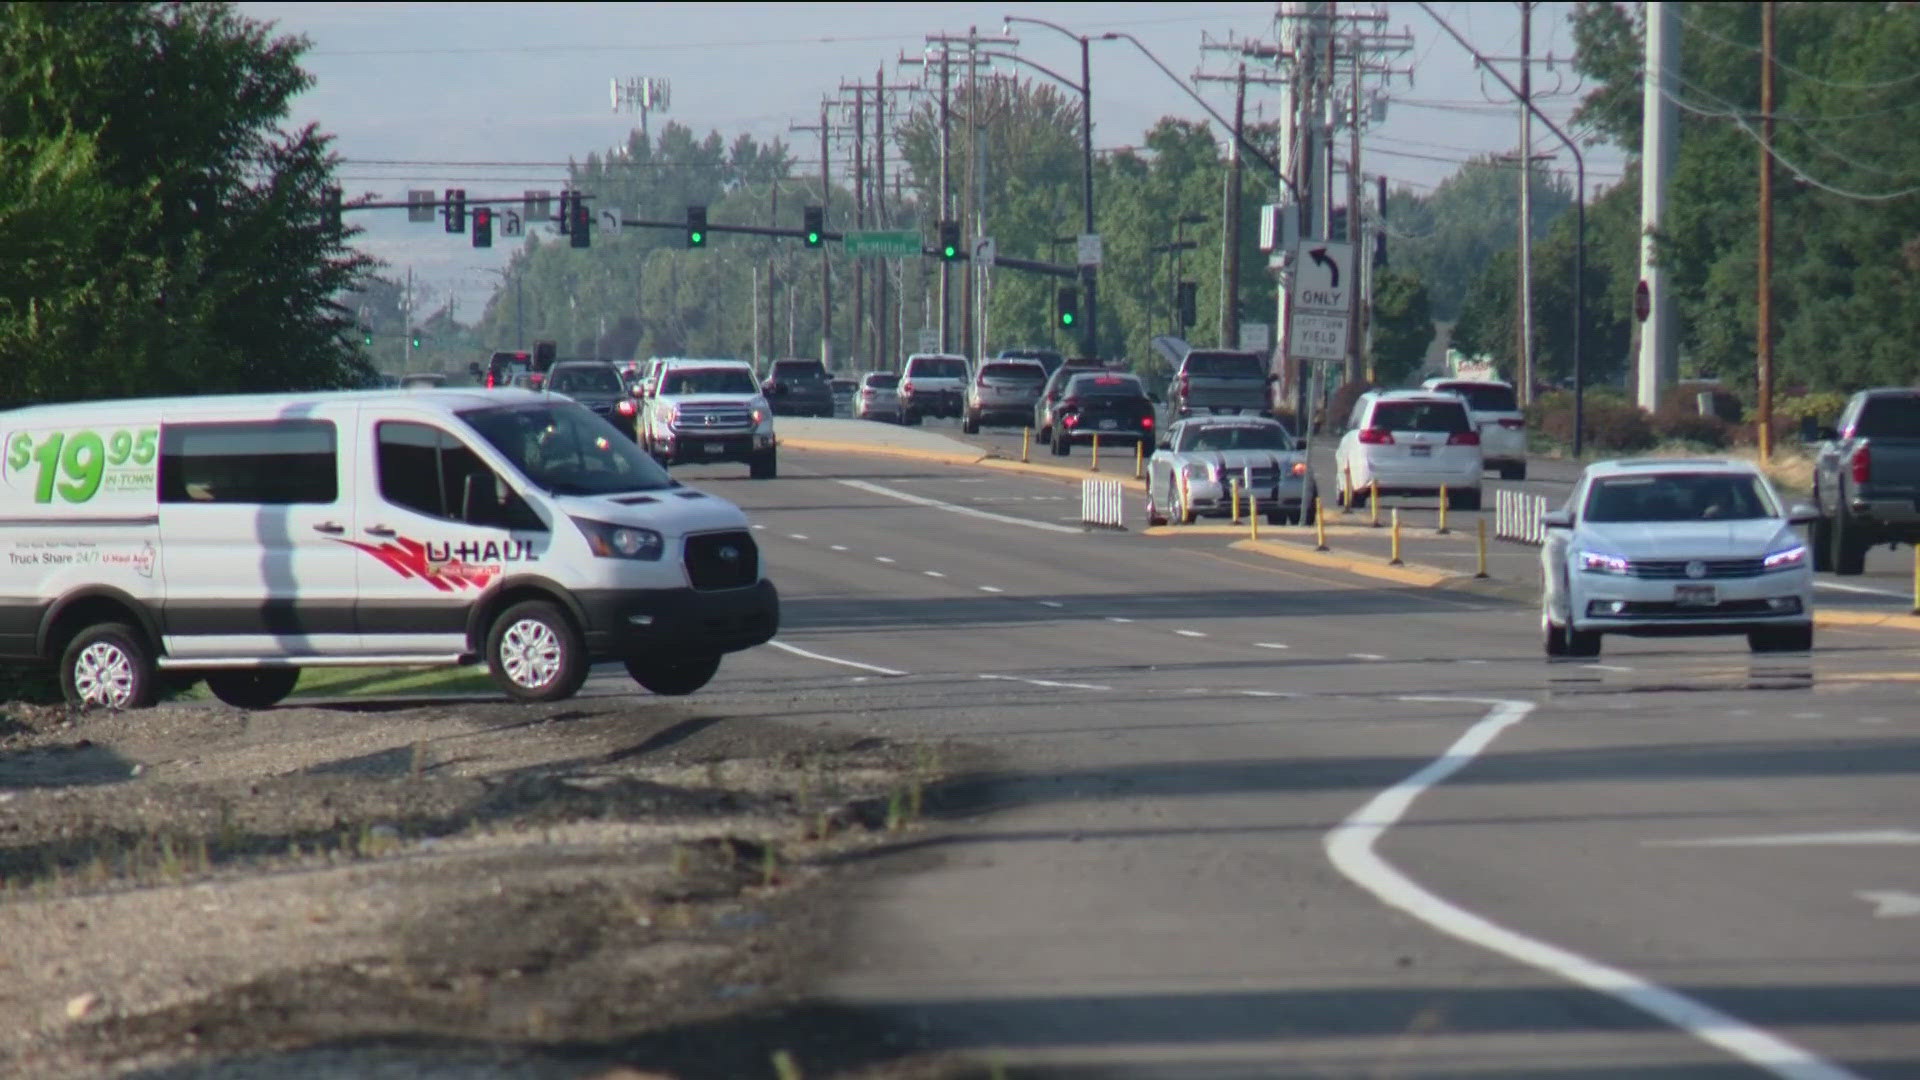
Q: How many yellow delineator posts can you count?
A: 13